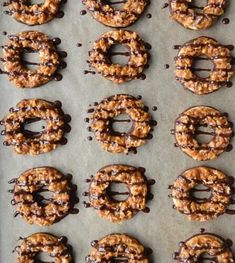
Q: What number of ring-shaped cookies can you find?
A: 15